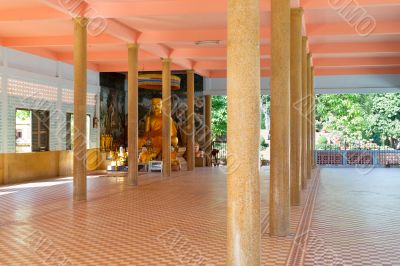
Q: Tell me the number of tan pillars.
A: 11